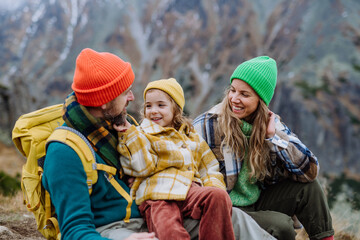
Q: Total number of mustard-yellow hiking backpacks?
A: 1